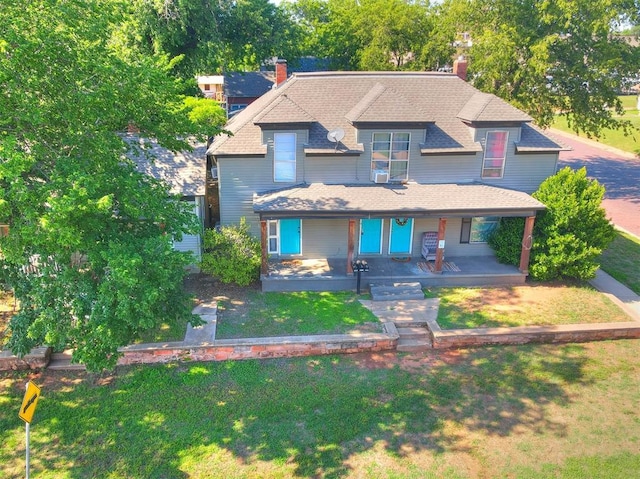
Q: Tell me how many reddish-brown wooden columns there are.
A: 4